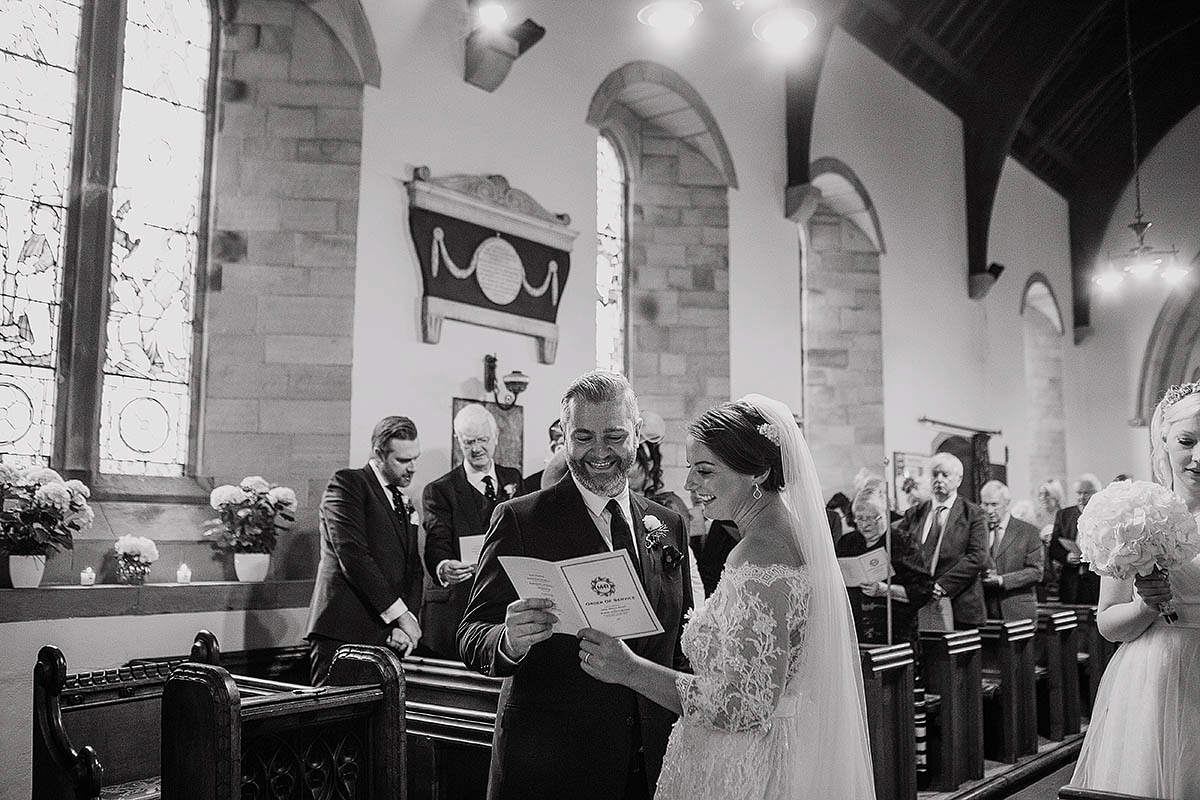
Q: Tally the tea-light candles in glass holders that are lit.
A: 2